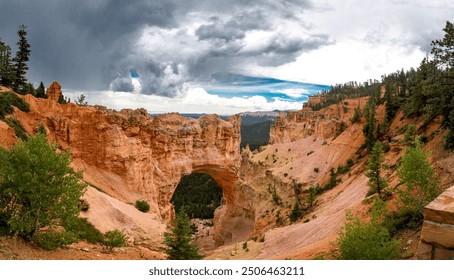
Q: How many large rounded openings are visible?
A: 1